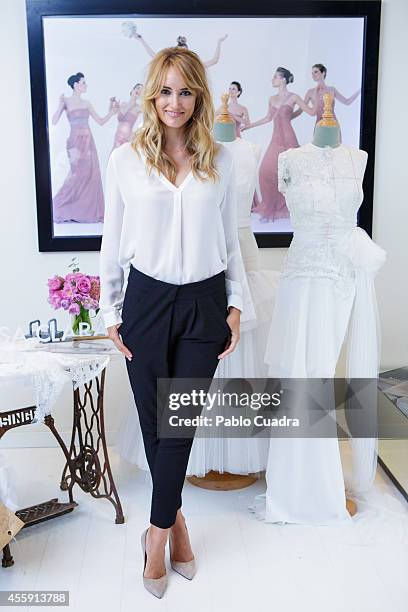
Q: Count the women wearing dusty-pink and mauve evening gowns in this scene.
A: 5